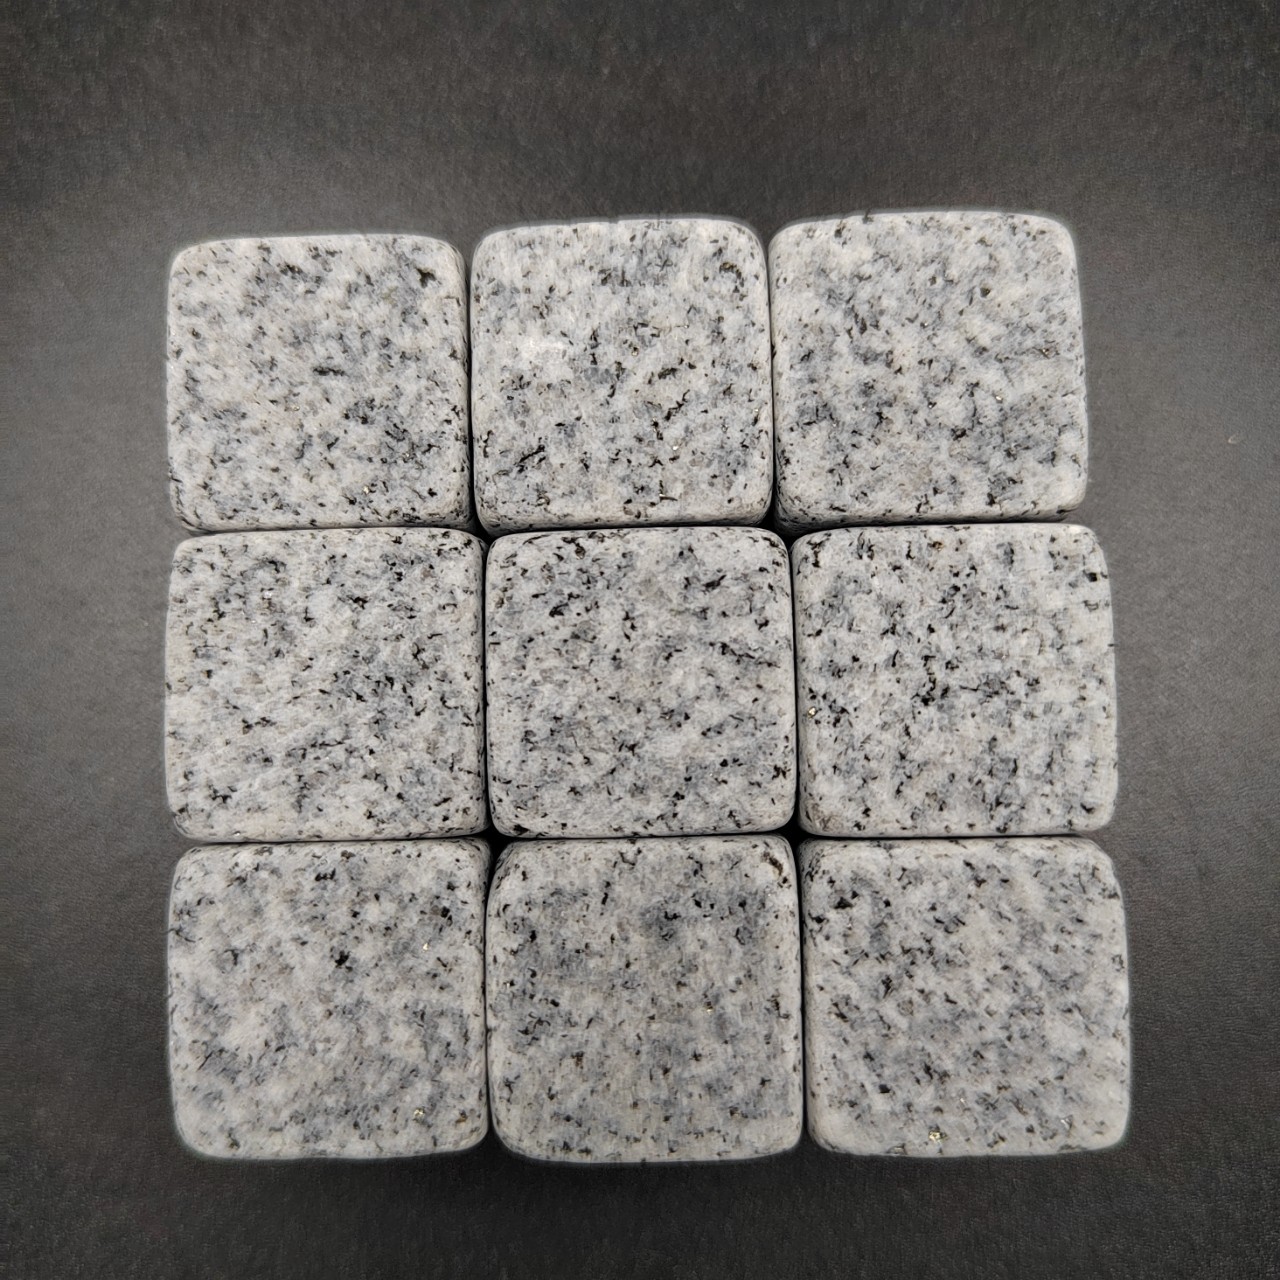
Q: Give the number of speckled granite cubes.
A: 9